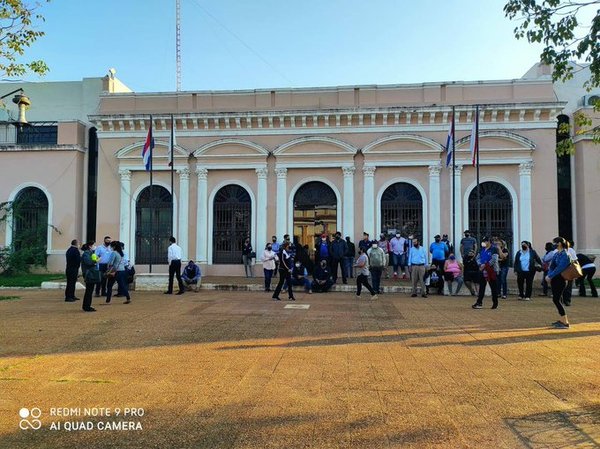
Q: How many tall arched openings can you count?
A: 6